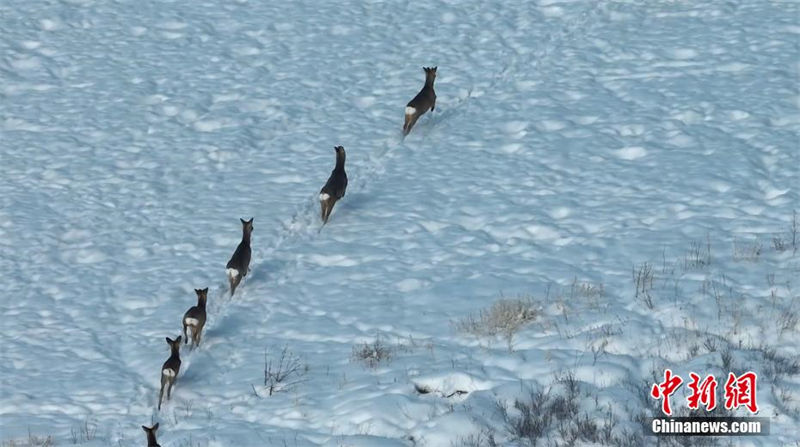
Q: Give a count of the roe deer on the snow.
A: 6